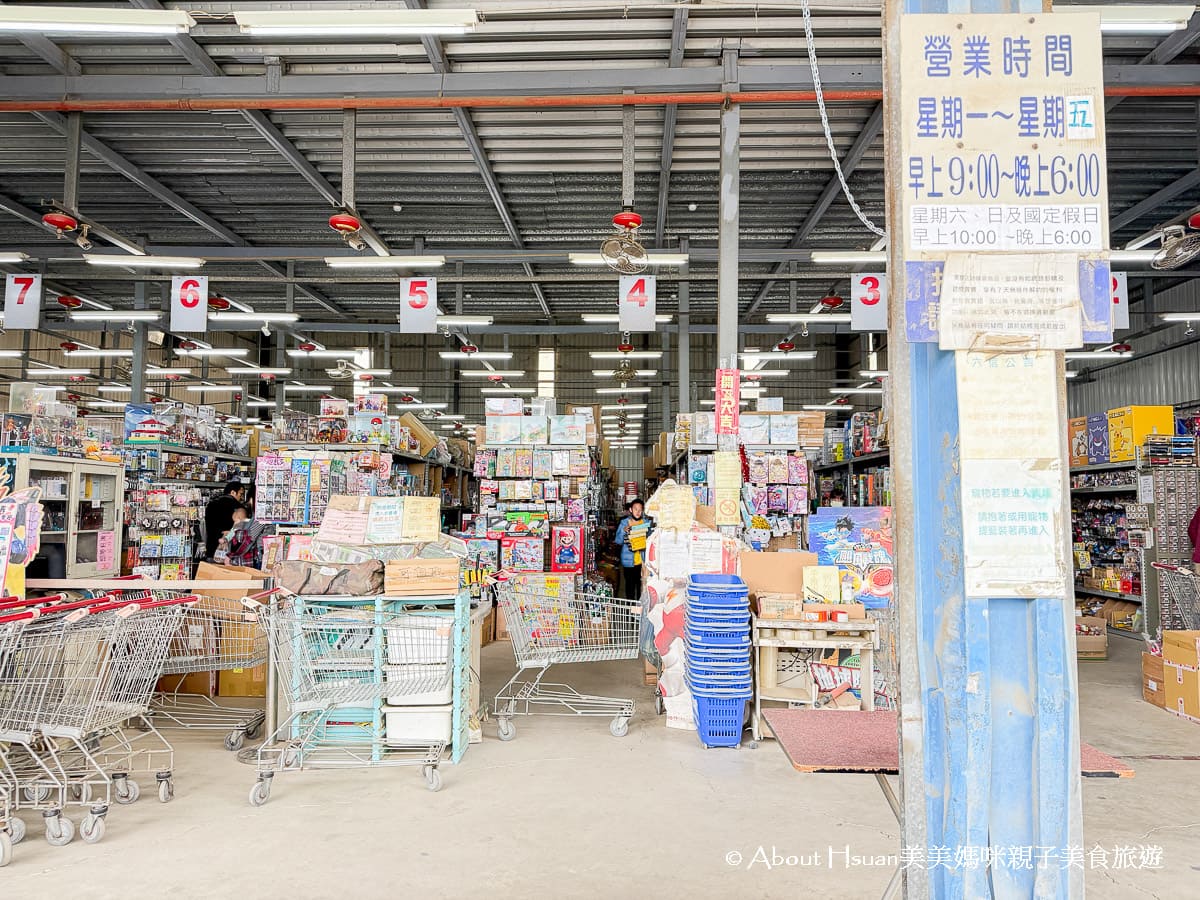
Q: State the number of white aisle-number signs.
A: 6